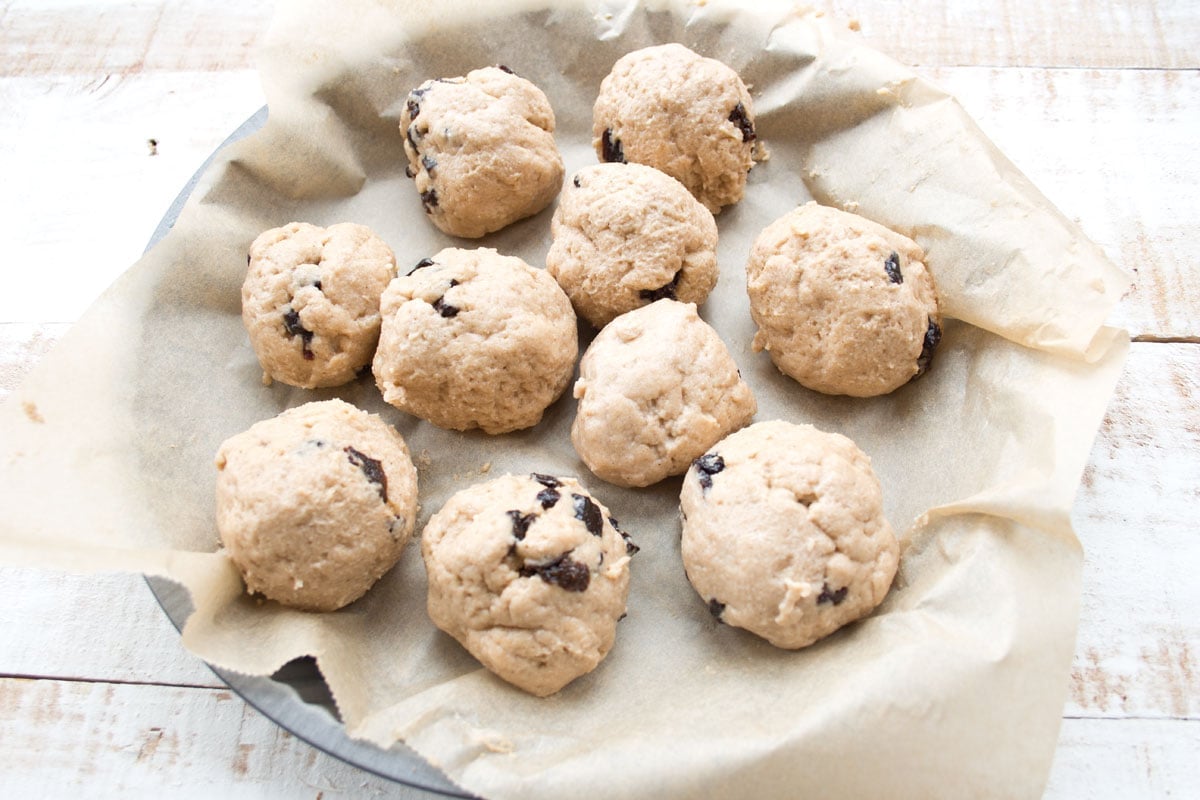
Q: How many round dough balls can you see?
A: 10